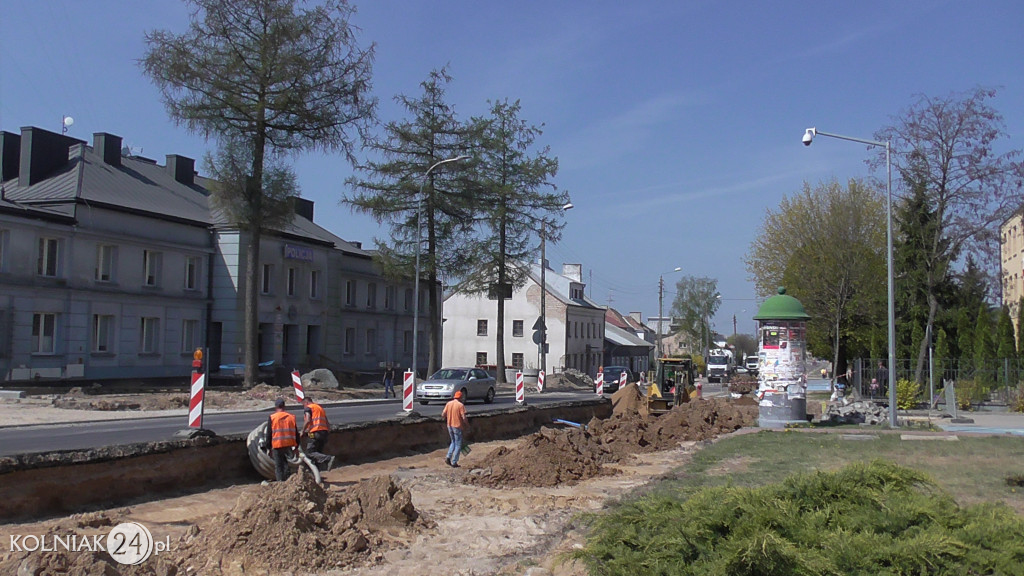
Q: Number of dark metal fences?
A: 1